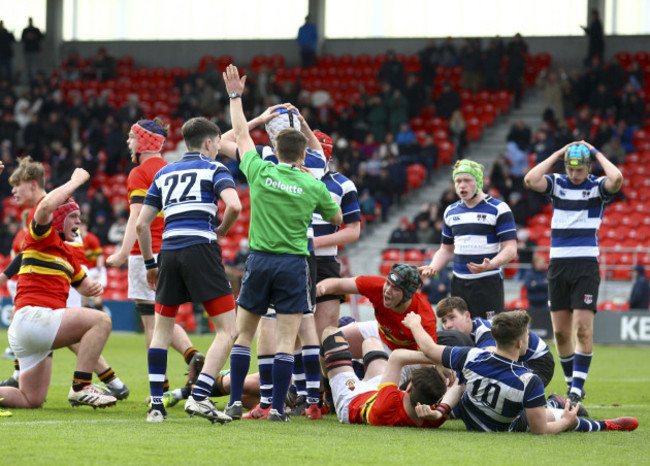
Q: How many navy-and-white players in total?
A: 7